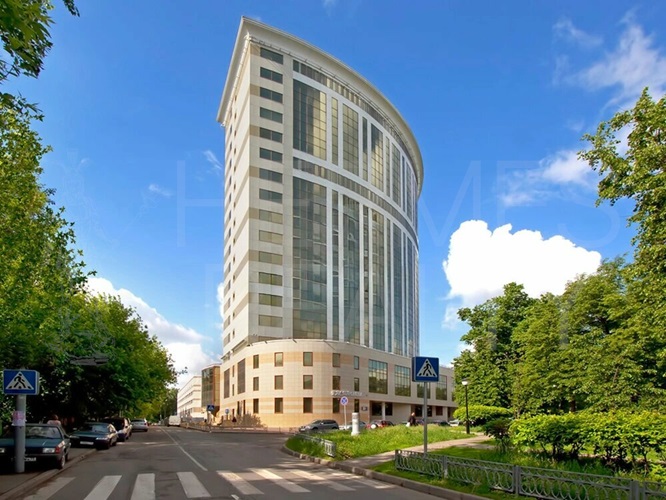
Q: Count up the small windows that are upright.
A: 15